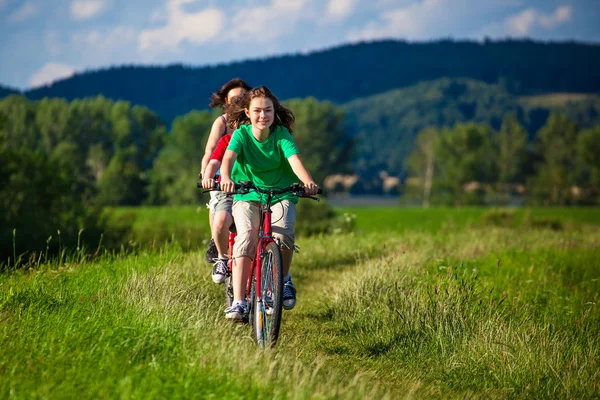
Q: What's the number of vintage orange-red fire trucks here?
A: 0